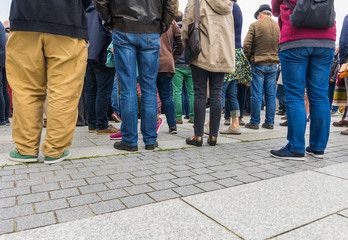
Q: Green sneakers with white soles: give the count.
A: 2